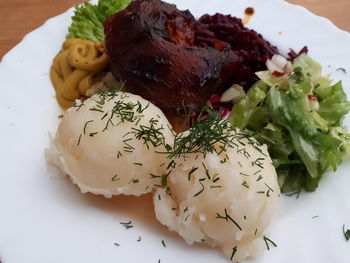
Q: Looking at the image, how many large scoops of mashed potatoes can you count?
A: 2